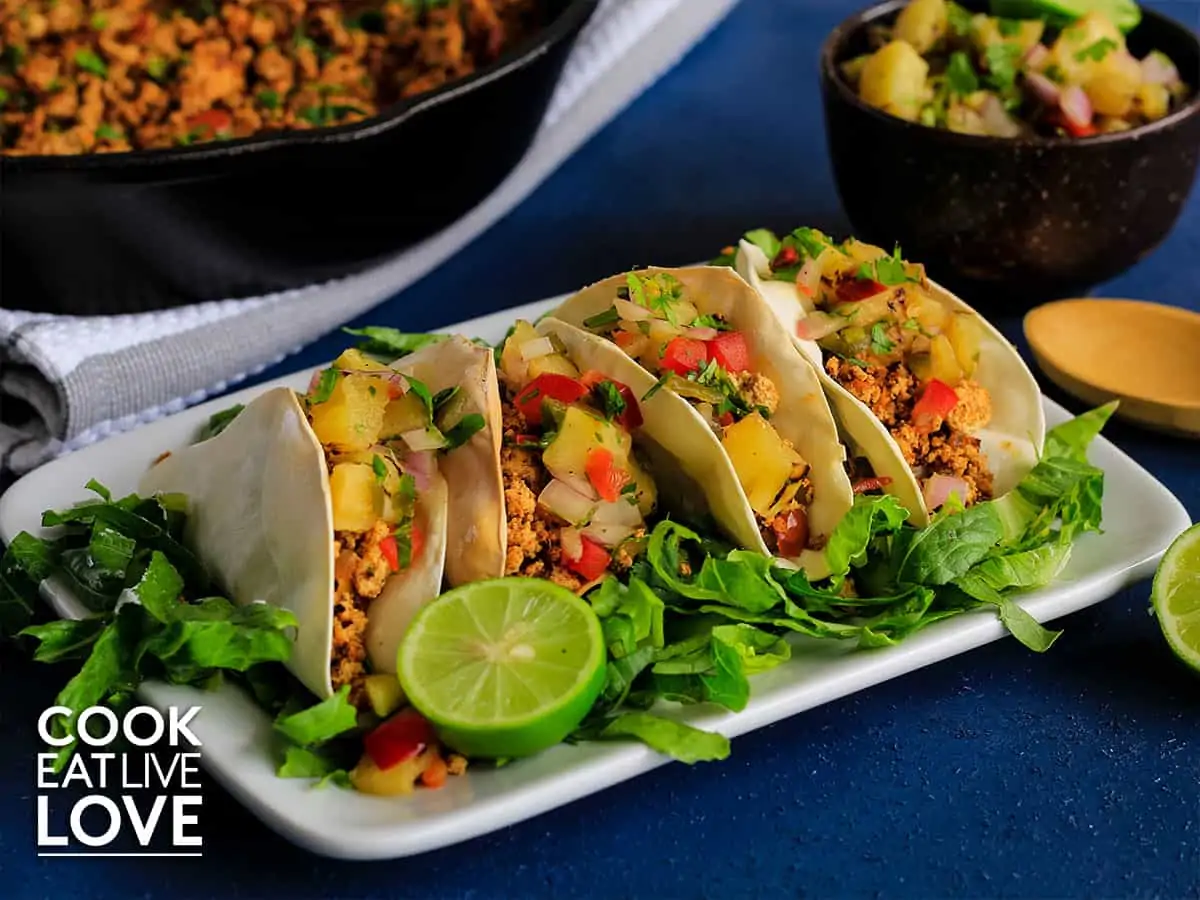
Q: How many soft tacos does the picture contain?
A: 4